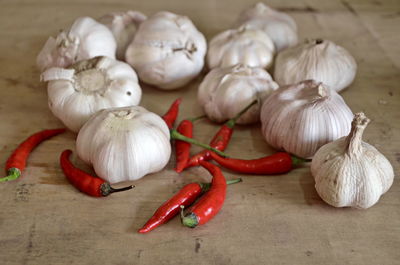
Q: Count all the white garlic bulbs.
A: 11